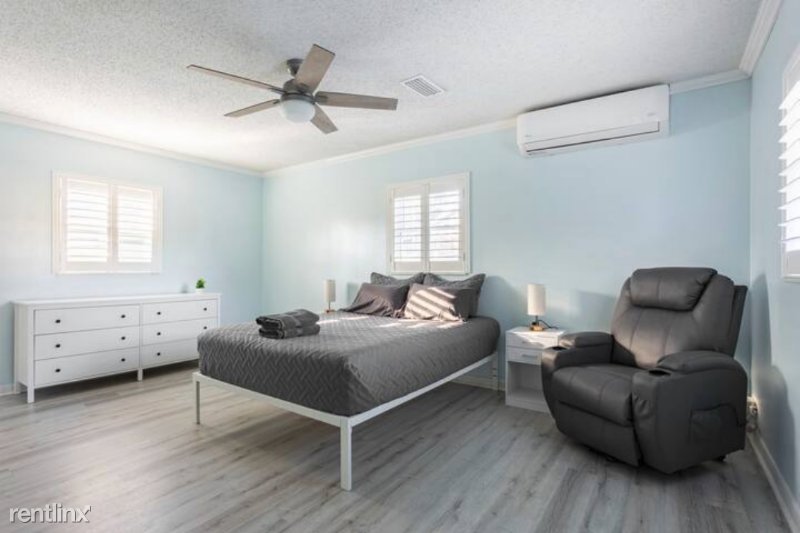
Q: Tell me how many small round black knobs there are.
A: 11